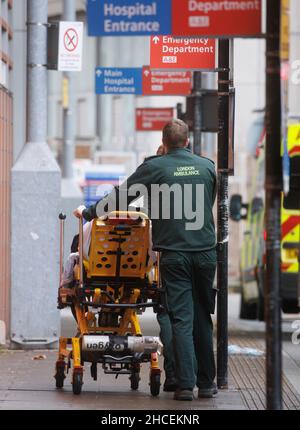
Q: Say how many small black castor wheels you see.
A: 4